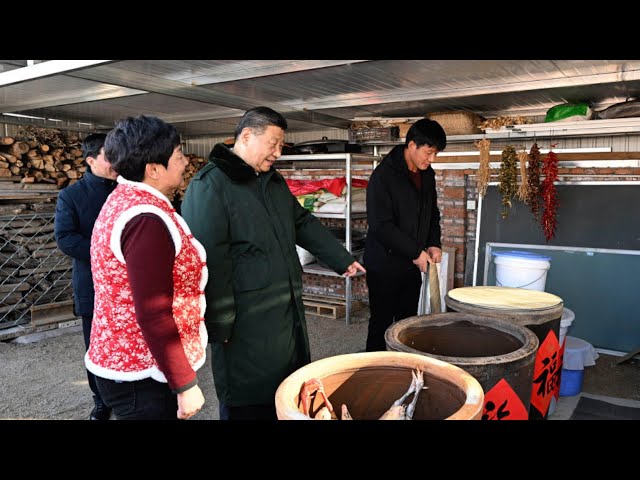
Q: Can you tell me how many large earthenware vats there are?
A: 3